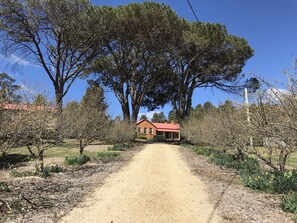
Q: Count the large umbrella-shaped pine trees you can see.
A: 3